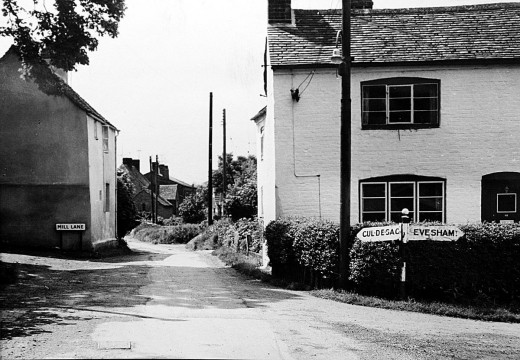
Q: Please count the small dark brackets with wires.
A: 1